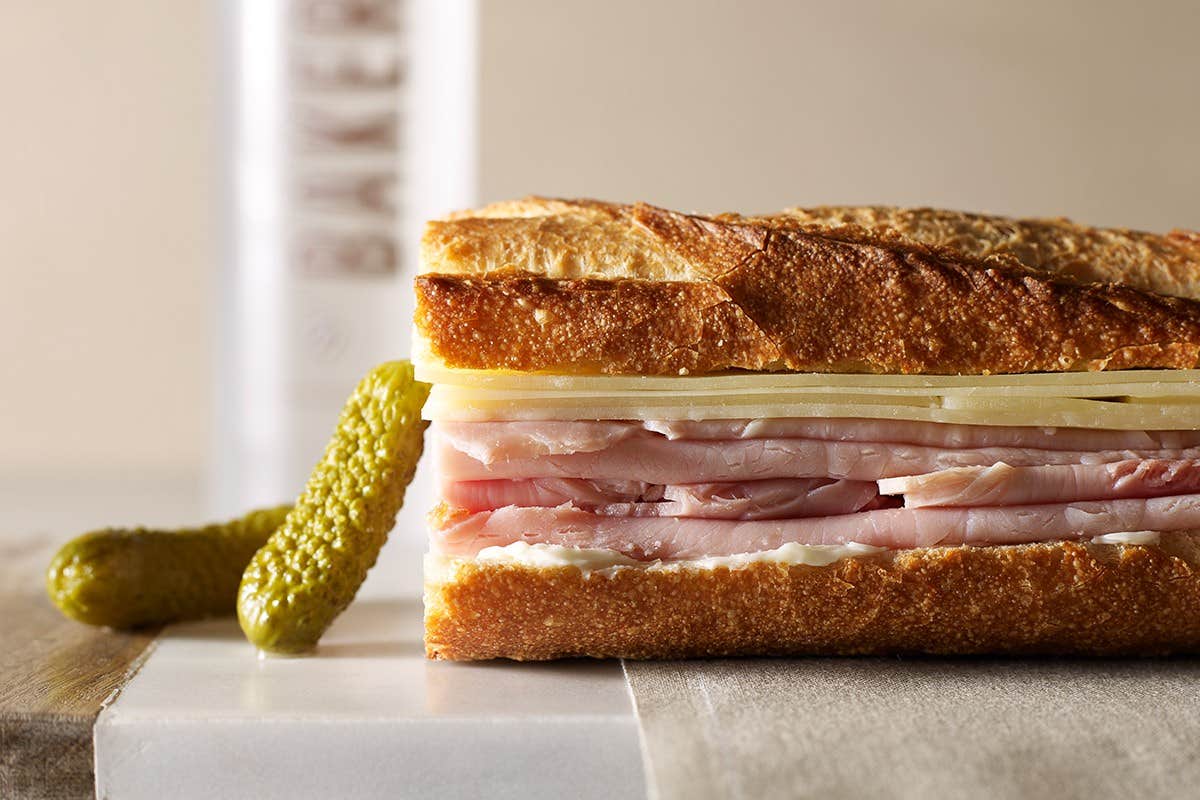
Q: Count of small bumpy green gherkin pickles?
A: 2